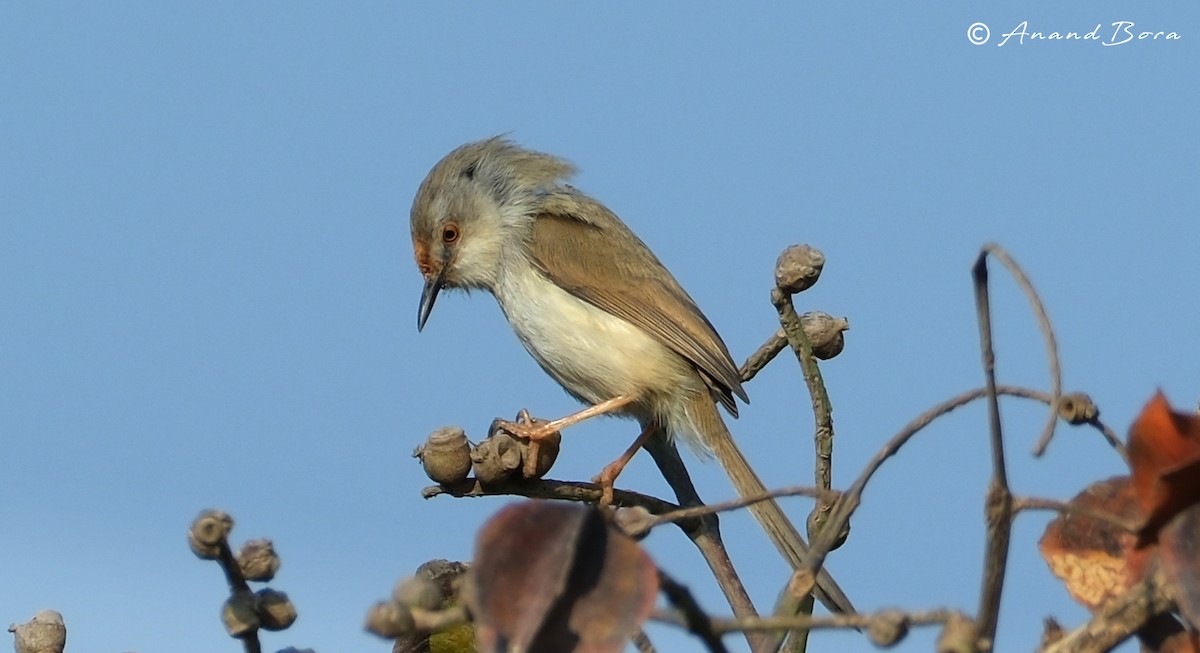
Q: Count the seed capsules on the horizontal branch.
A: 3